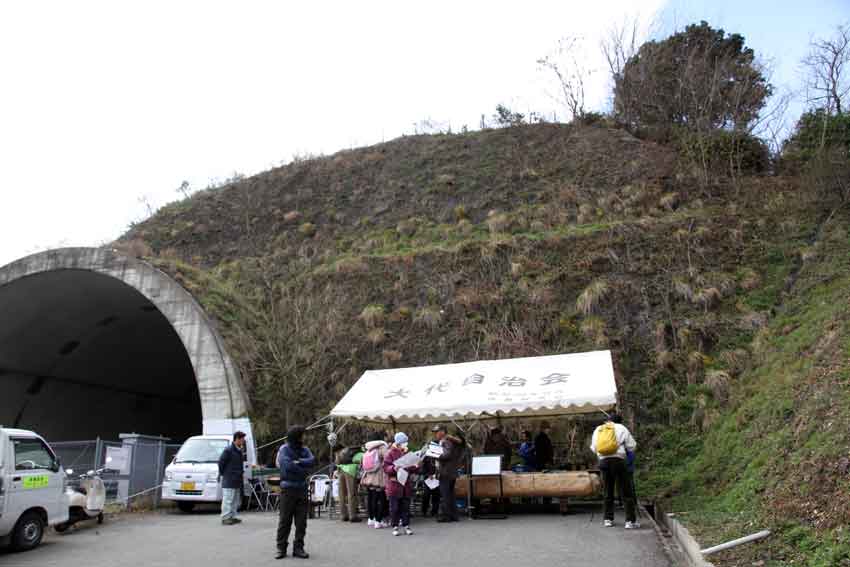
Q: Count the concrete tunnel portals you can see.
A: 1